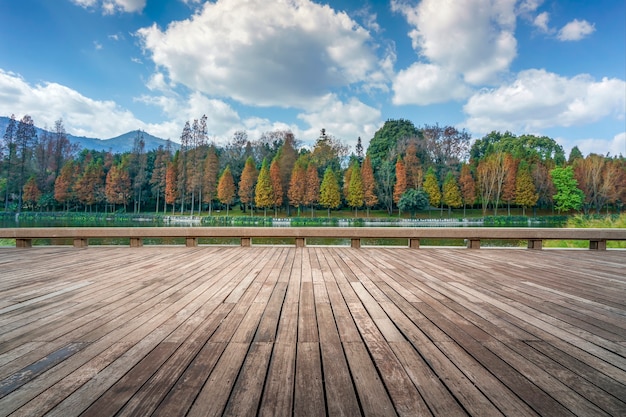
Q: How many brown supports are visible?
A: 11